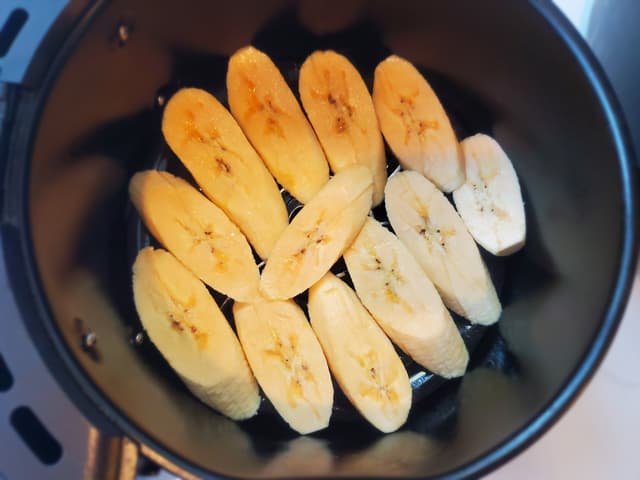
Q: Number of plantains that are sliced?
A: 12